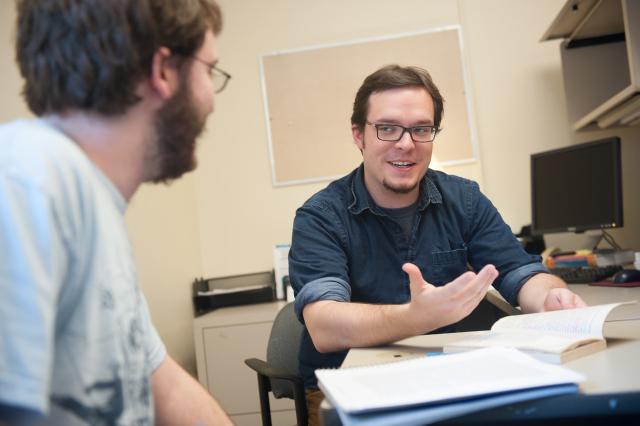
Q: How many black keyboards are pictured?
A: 1